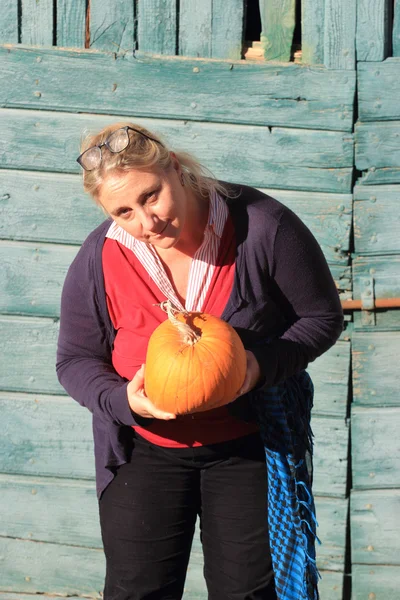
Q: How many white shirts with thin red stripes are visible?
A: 1